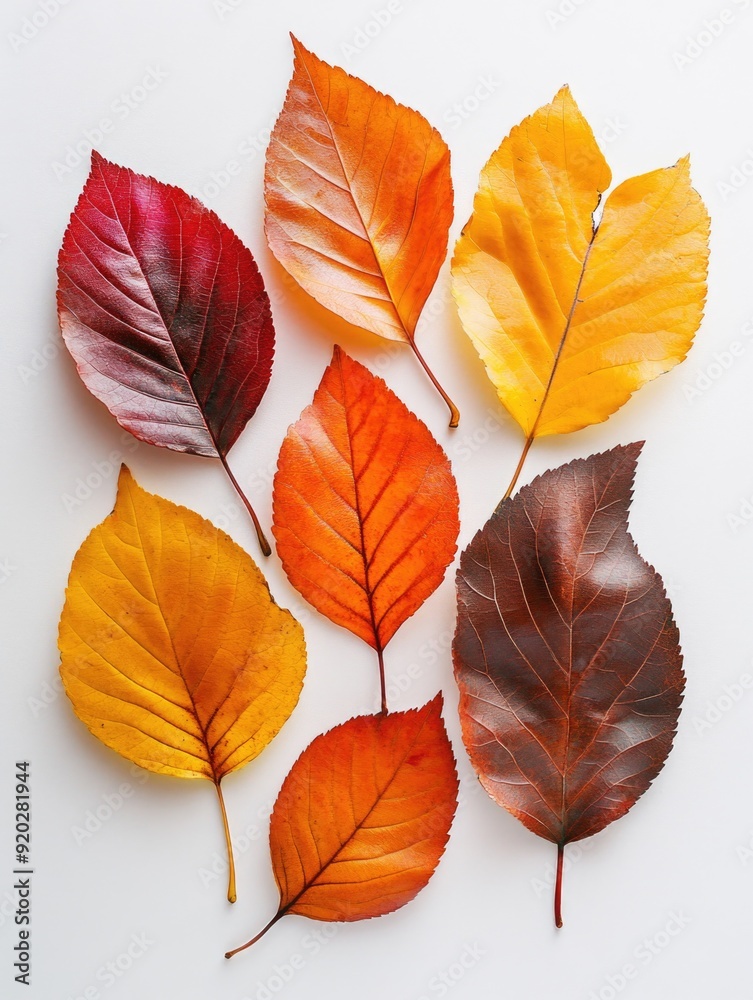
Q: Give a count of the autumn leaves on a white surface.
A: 7